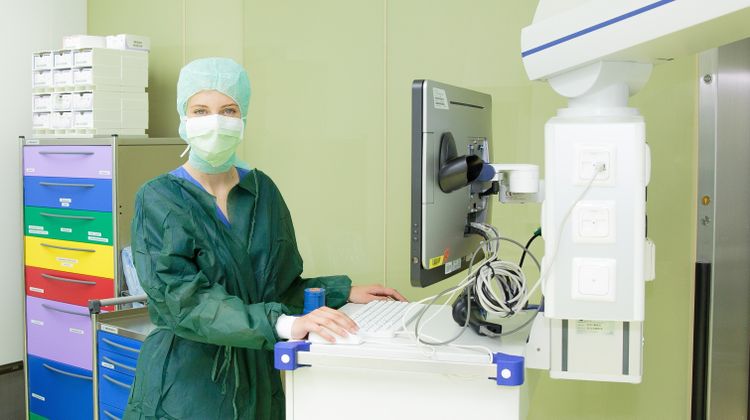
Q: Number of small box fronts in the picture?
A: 12